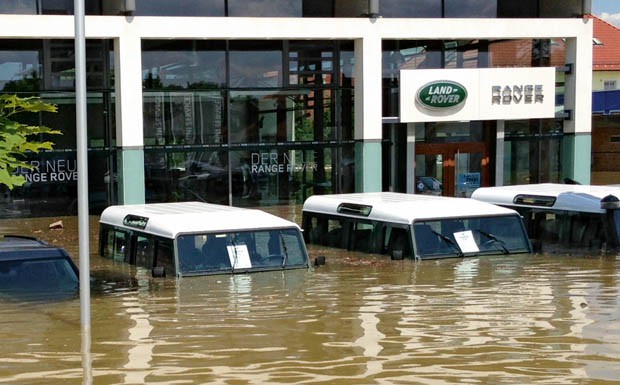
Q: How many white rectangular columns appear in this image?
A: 3